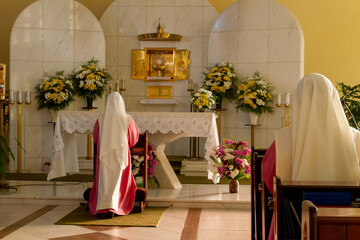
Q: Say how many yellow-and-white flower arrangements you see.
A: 5